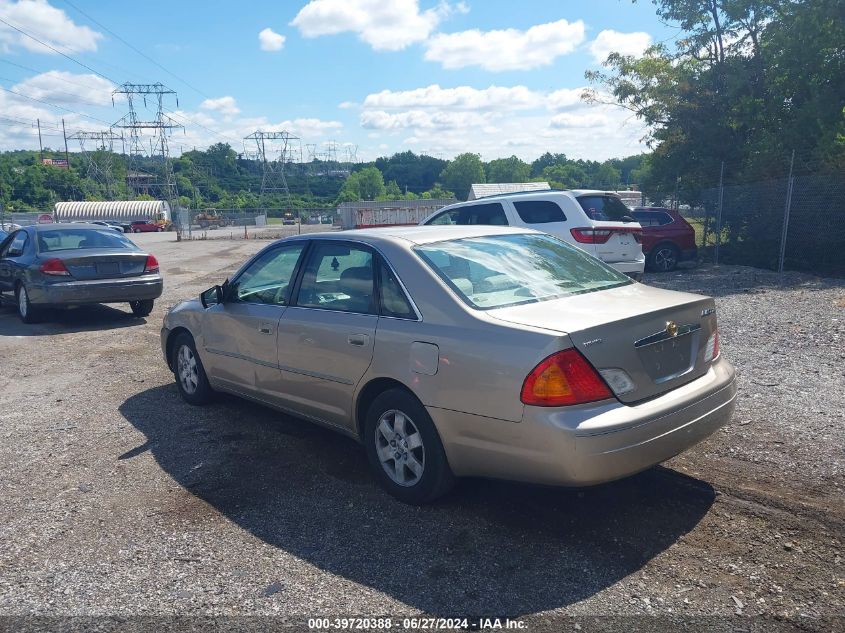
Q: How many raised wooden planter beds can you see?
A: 0